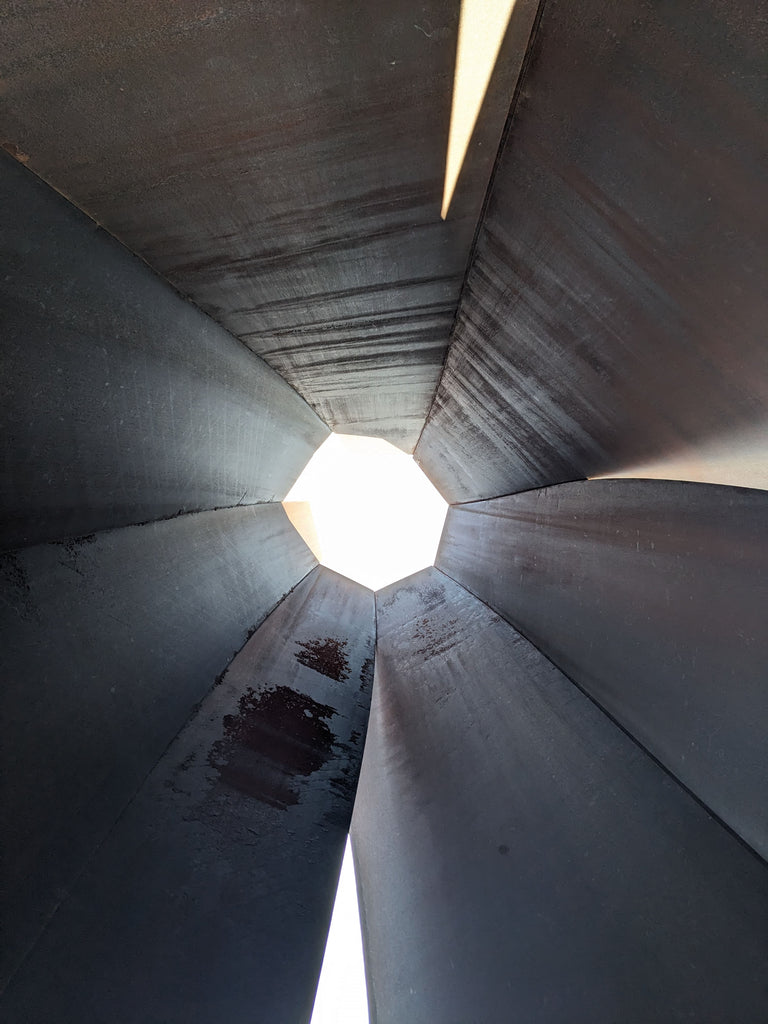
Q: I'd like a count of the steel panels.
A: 7